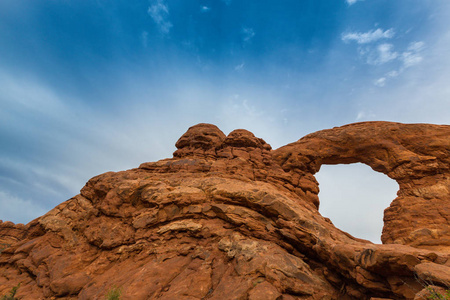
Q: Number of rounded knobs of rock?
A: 2